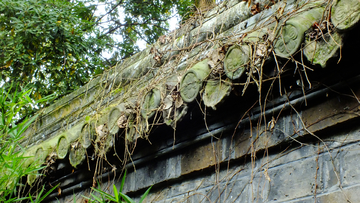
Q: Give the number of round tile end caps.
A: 9